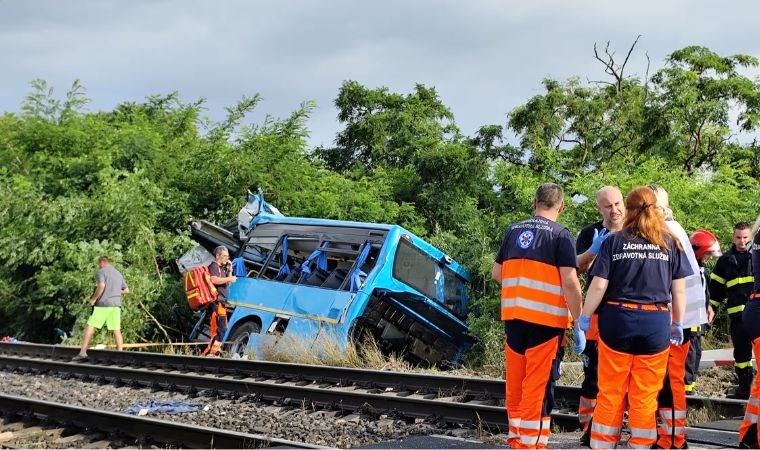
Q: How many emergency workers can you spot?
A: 8